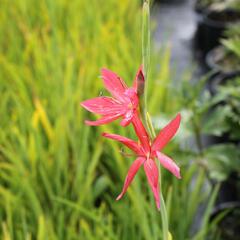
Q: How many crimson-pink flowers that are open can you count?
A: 2